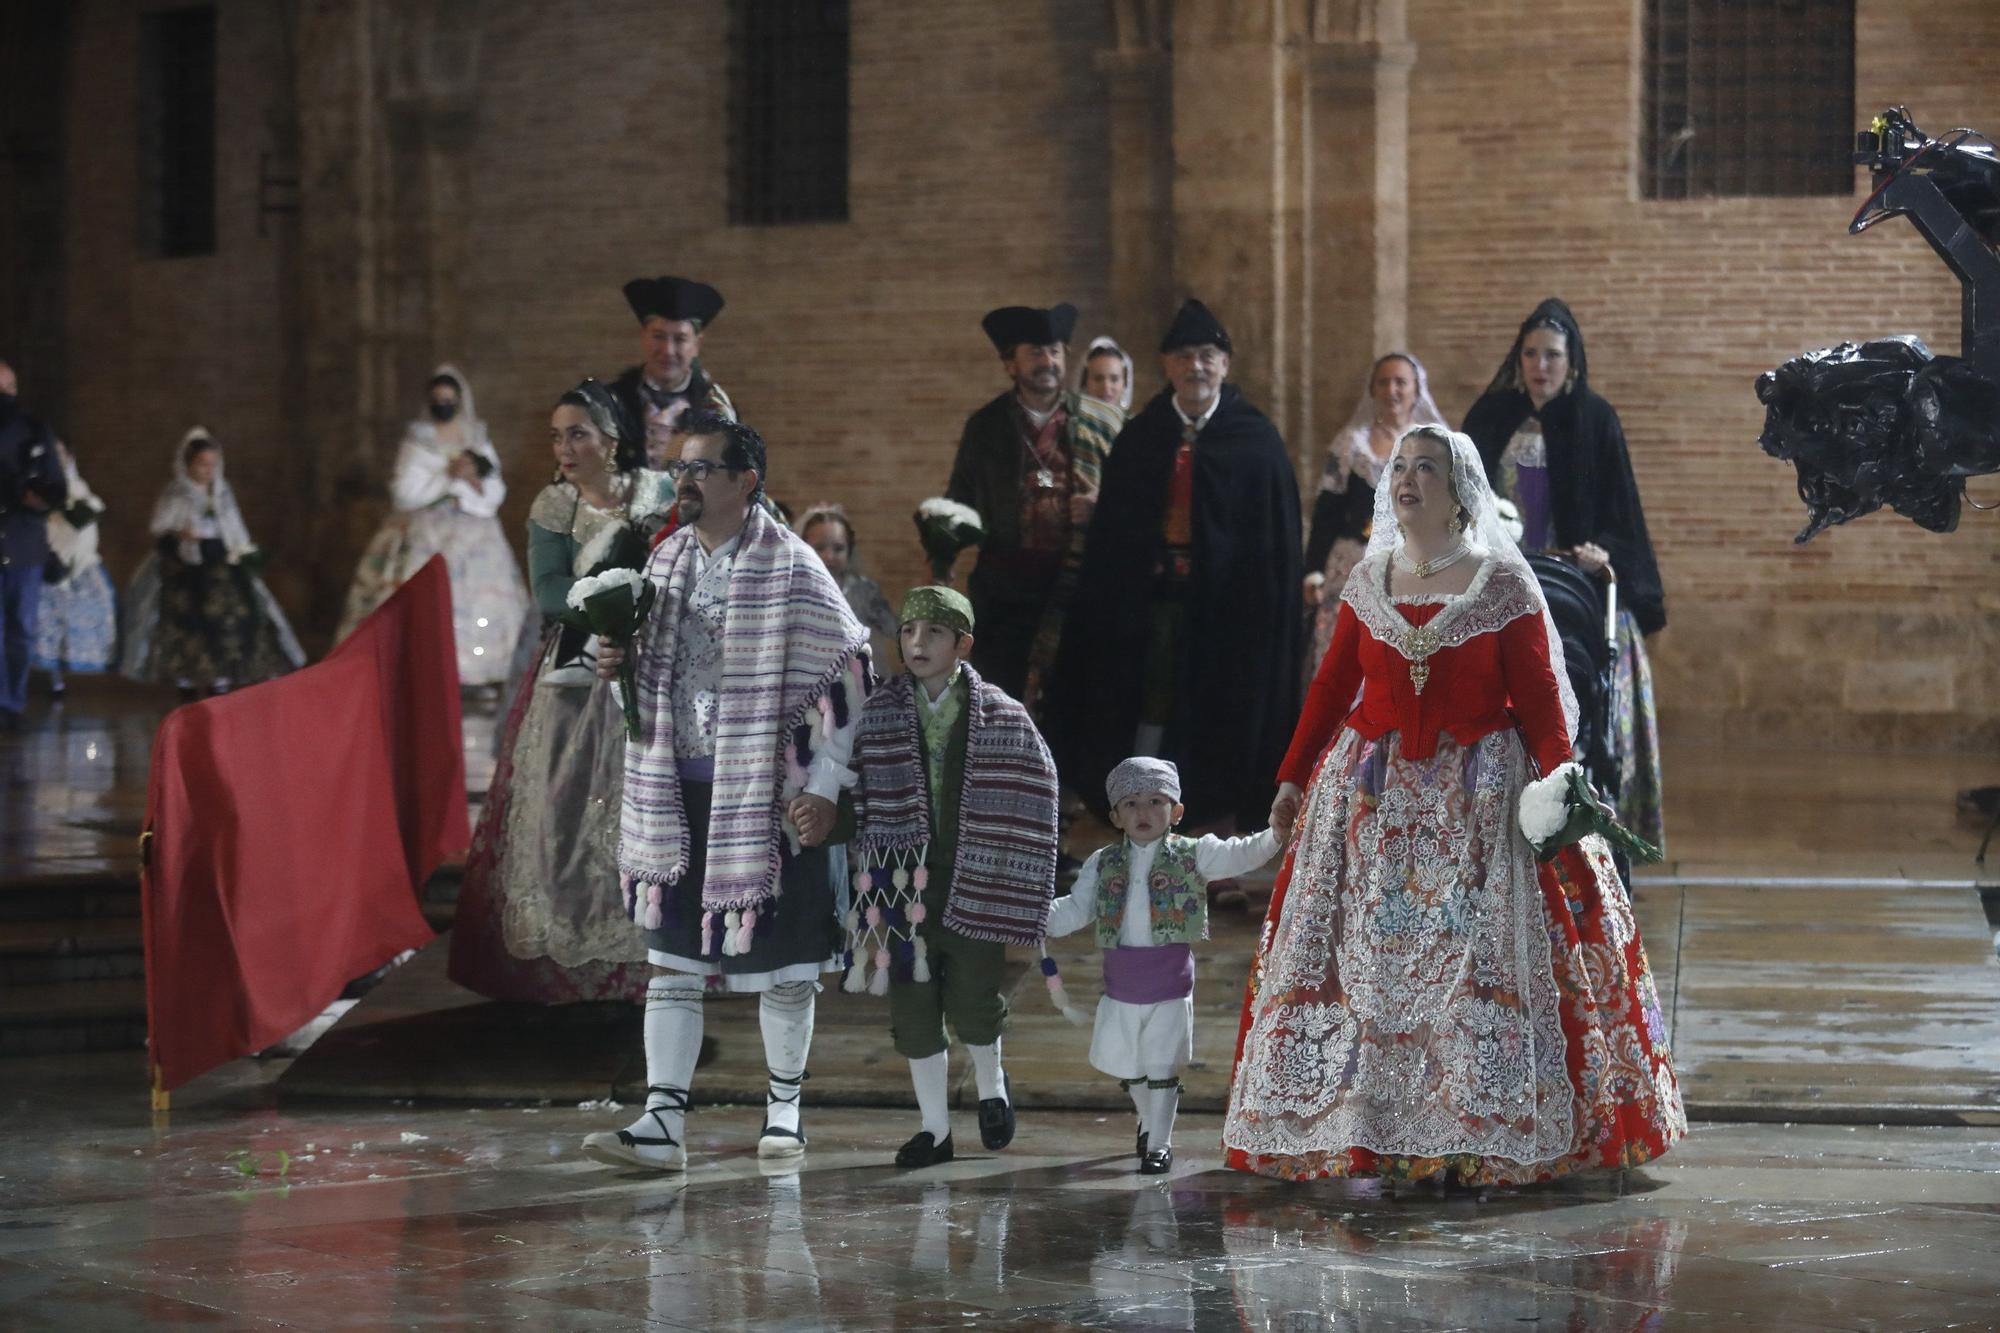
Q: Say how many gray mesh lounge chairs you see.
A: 0